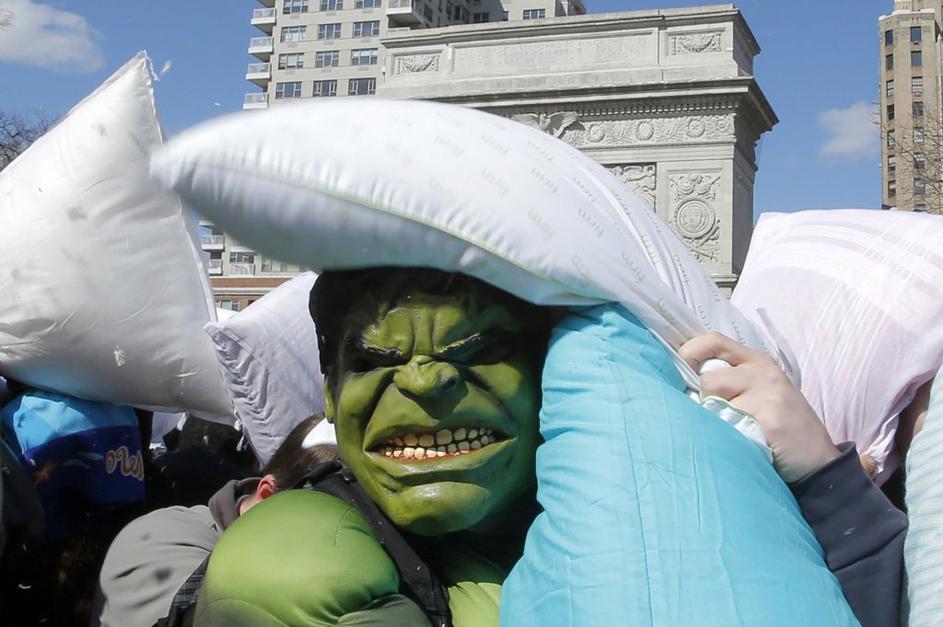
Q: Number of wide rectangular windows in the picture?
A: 13